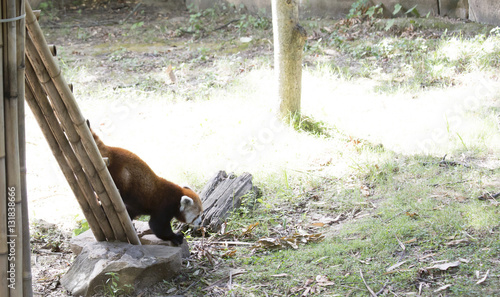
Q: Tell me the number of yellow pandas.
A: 0